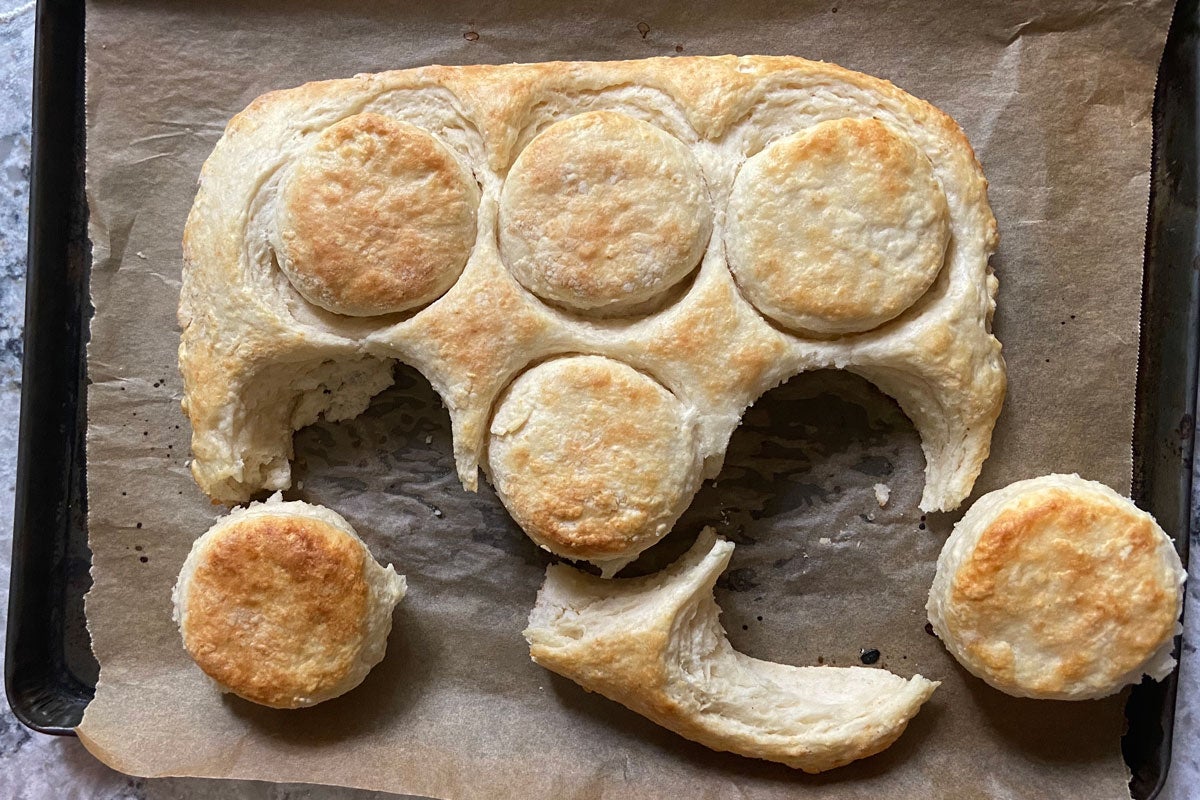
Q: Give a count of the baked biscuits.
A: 6